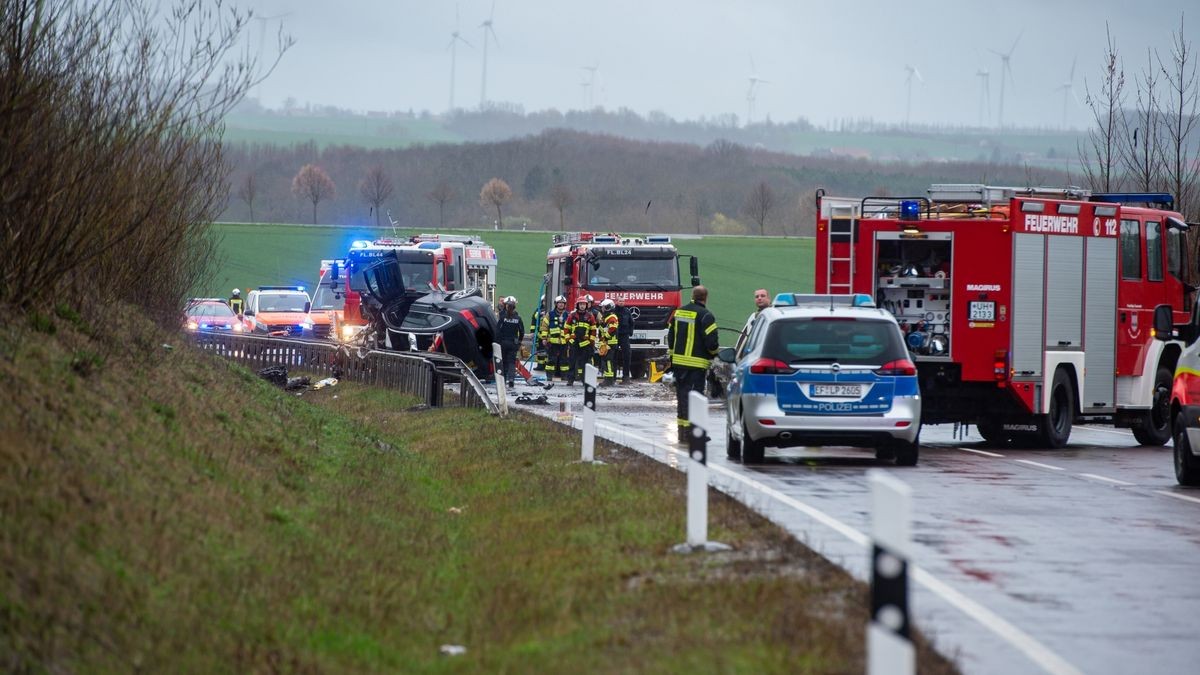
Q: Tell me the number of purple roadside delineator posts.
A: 0